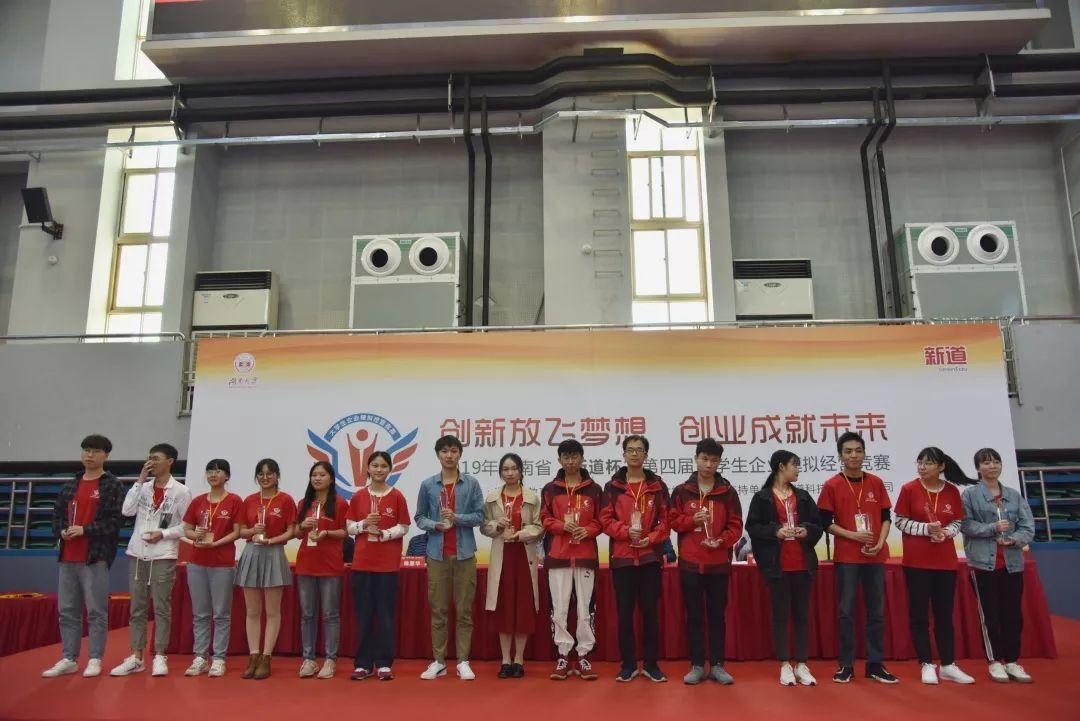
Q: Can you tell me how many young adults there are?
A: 15